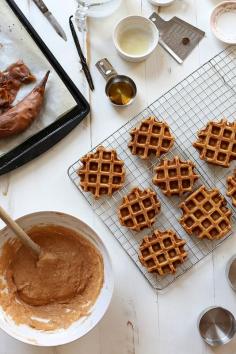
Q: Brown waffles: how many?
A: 8